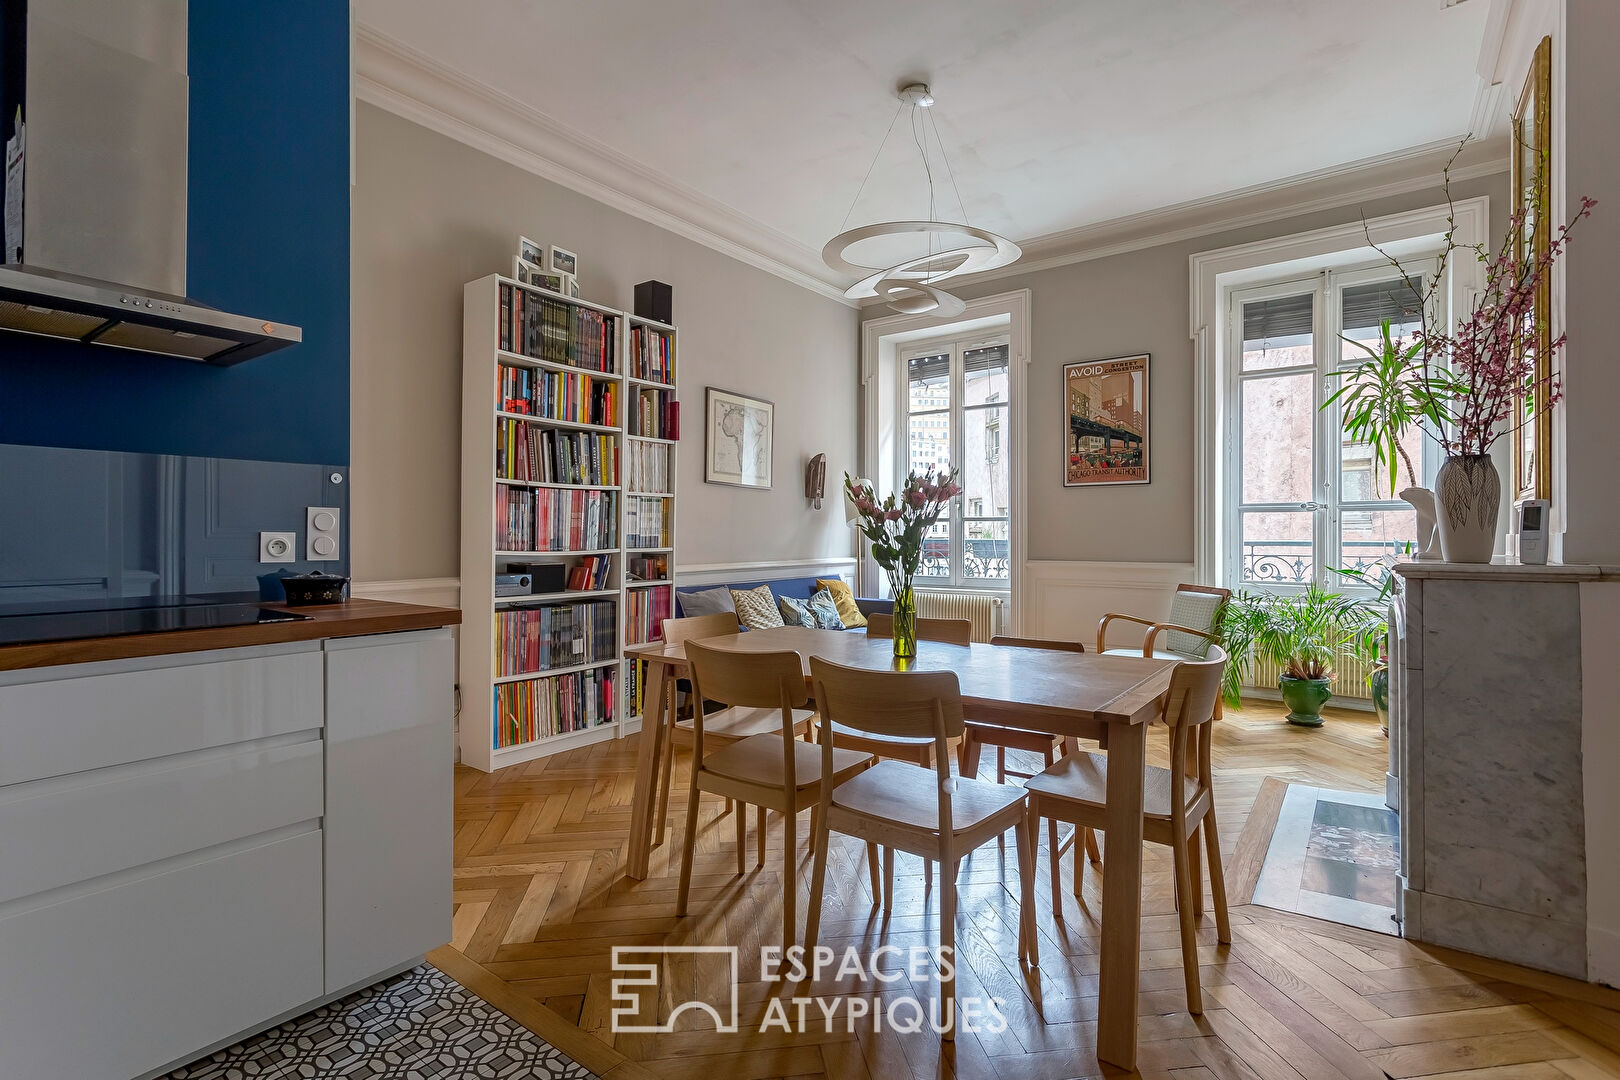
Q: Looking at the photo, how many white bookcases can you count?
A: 2